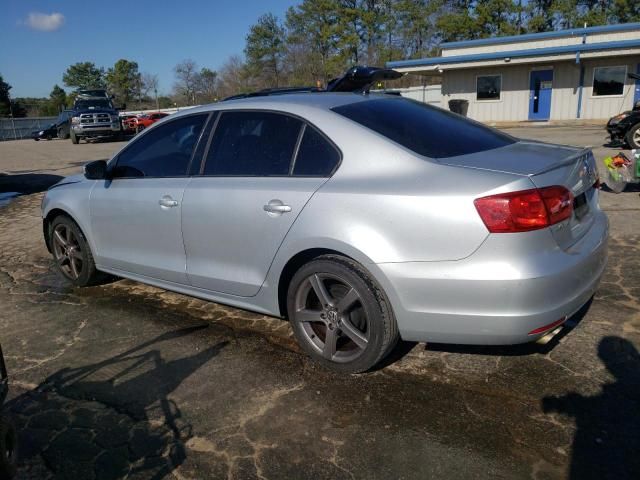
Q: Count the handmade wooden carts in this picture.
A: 0